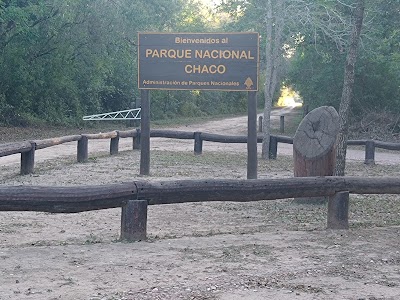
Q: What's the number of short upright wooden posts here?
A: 11